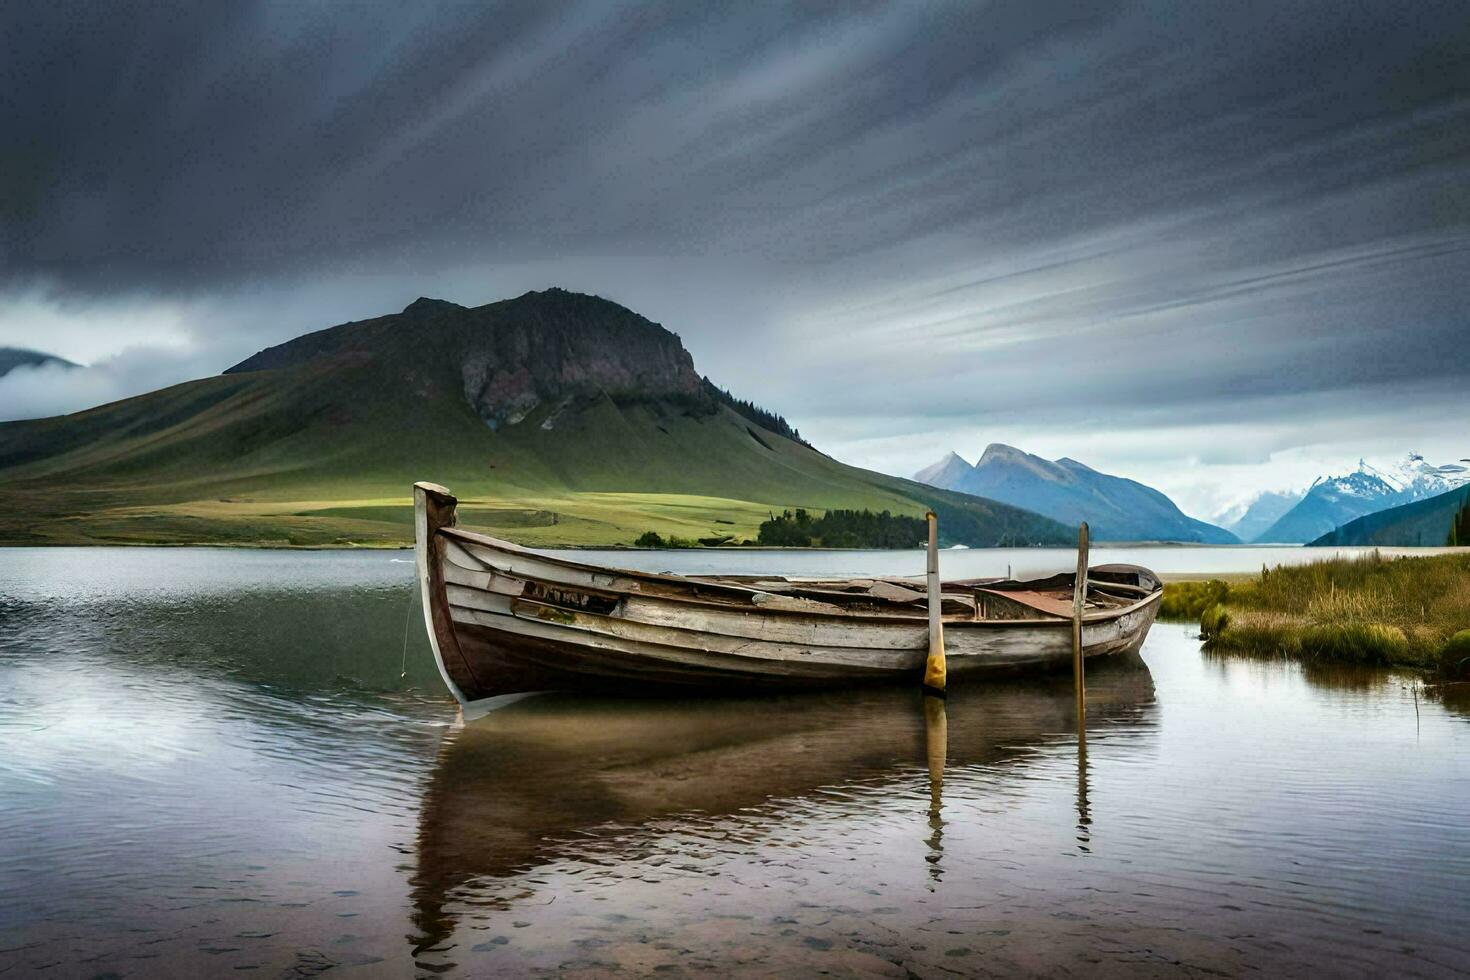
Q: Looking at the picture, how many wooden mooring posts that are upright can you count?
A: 2